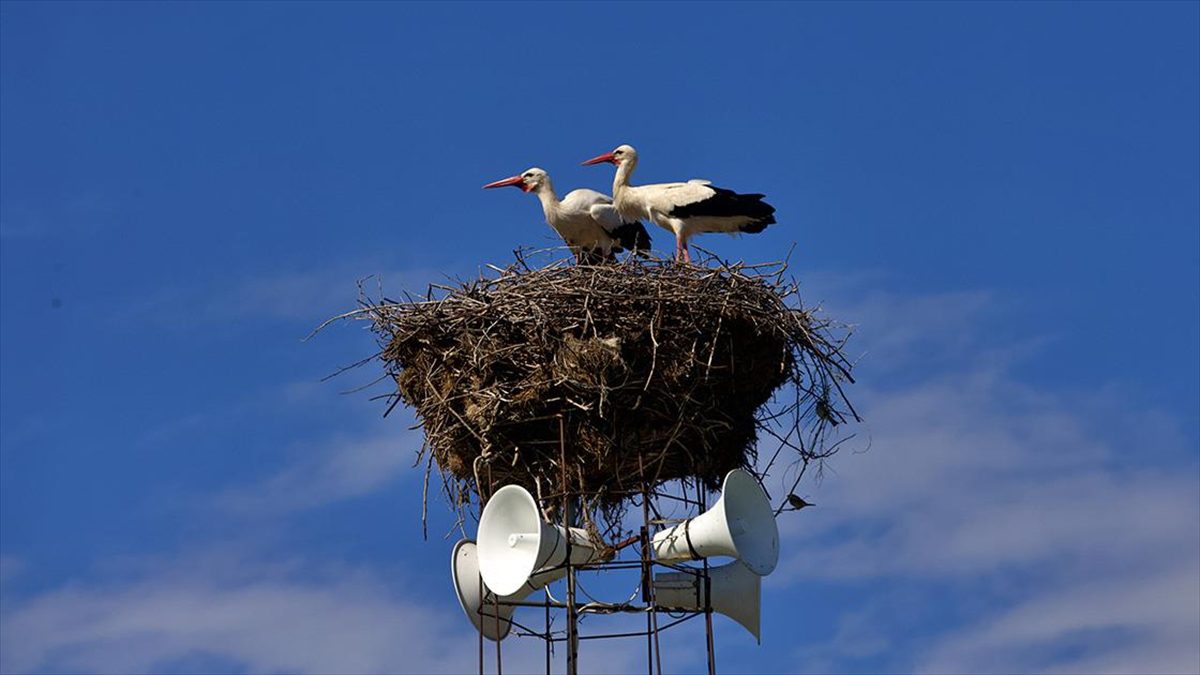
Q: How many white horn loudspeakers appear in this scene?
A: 4